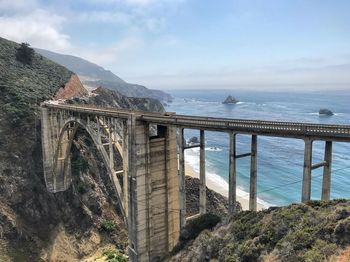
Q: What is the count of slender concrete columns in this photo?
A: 6